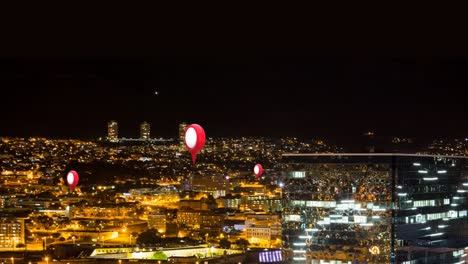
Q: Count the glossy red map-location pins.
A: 3